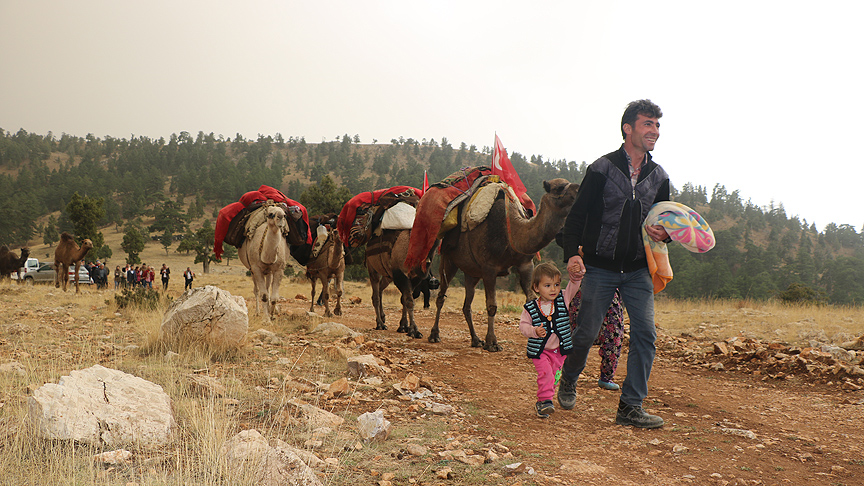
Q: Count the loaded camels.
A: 4